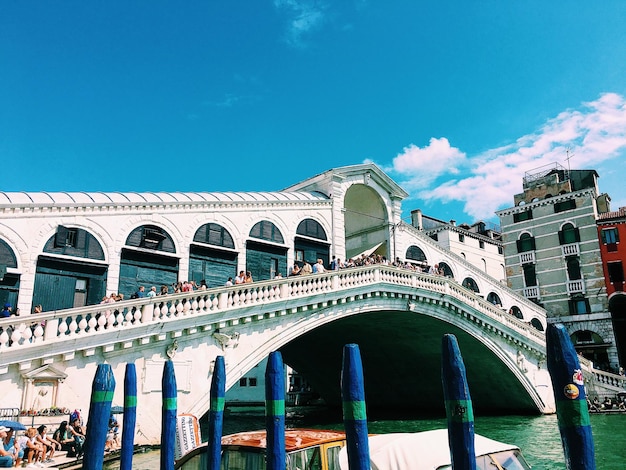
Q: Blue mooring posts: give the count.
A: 8